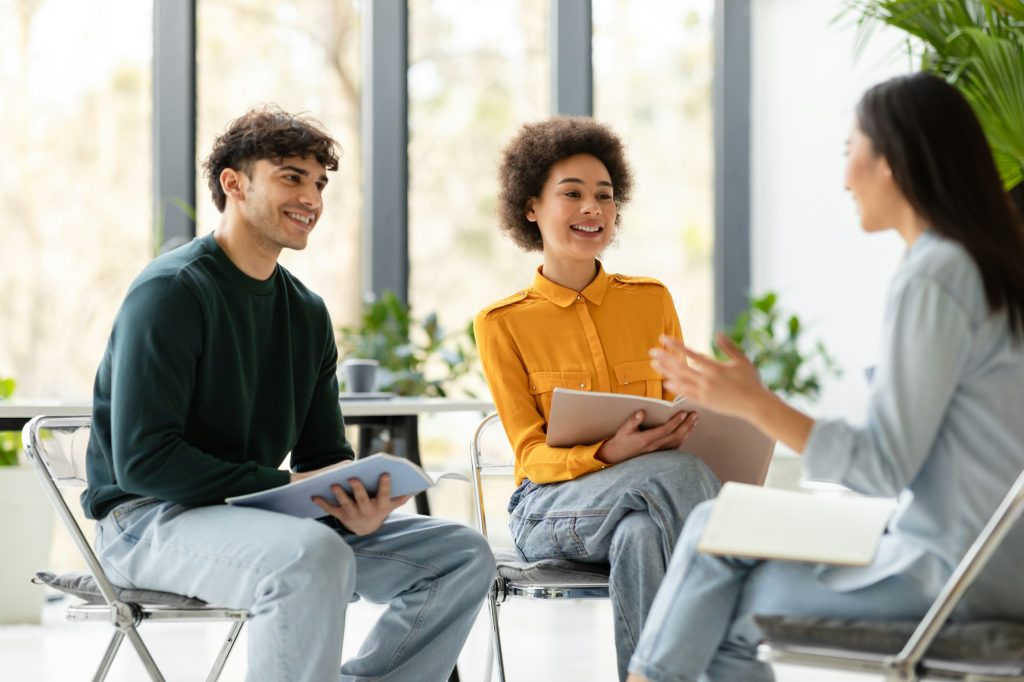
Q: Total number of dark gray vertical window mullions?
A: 4